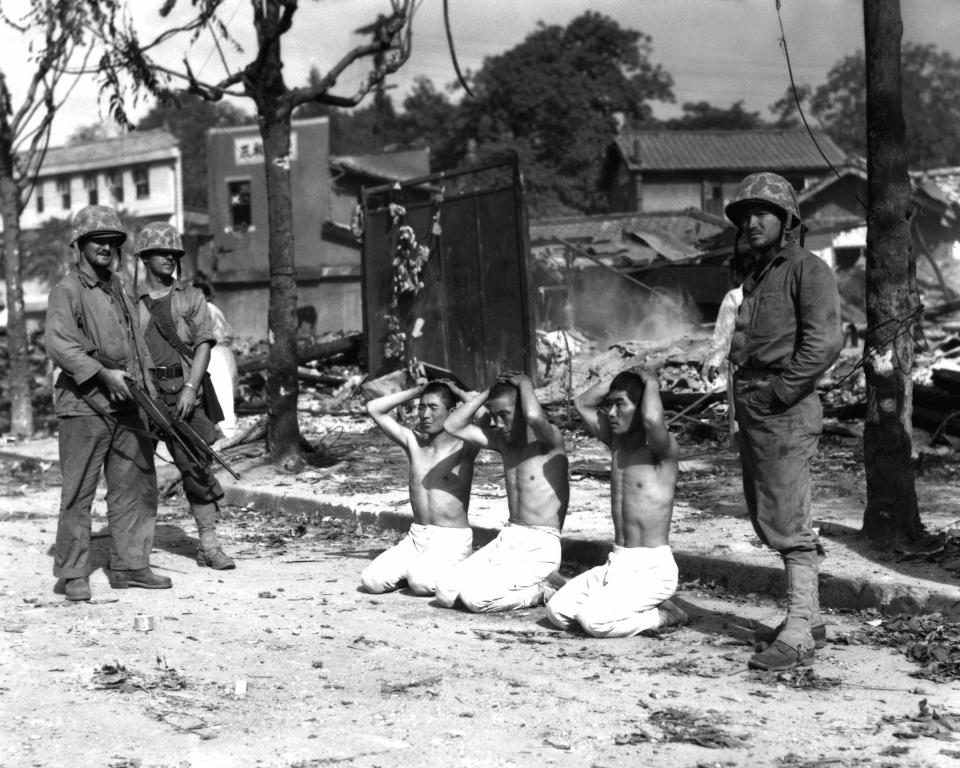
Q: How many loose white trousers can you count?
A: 3